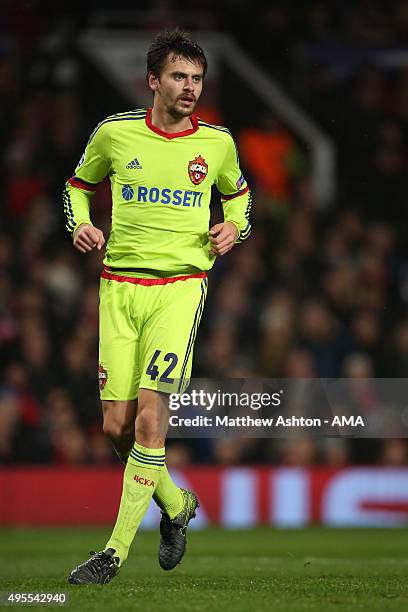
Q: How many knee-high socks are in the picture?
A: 2